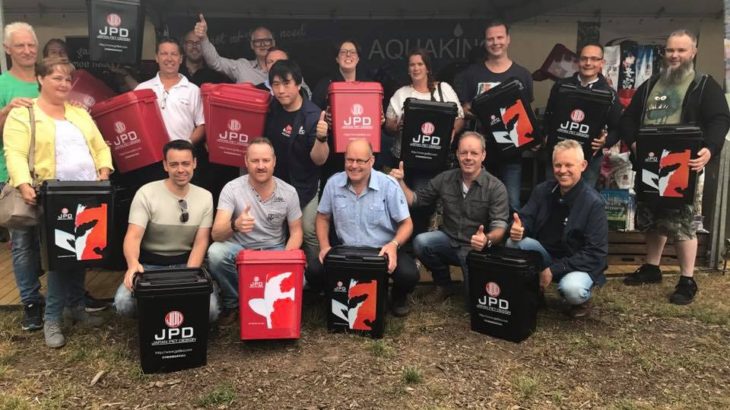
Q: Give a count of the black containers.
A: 9